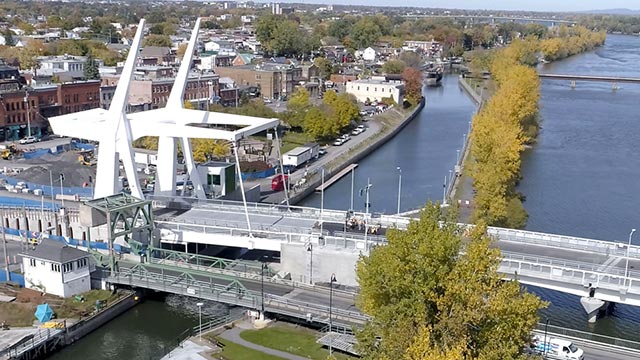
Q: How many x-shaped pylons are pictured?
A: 2